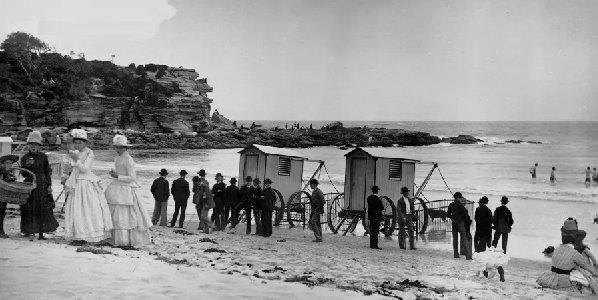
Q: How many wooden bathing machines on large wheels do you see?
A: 2